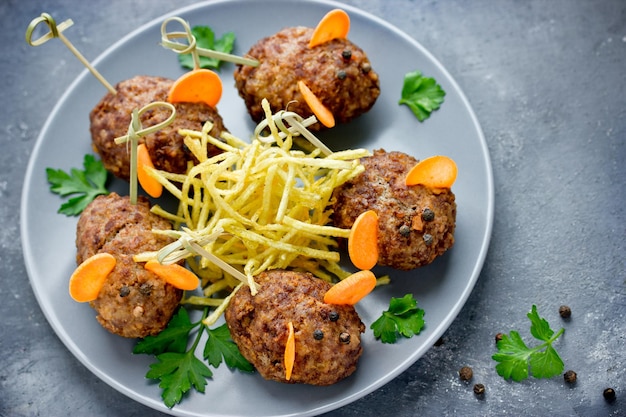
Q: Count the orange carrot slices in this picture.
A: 10